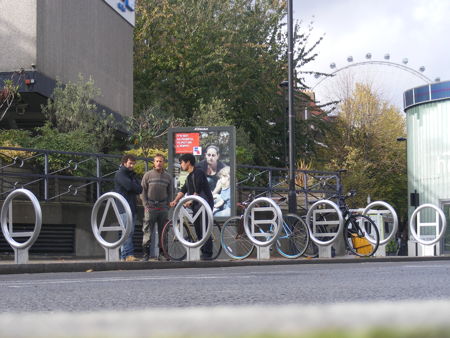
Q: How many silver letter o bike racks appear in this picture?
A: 7